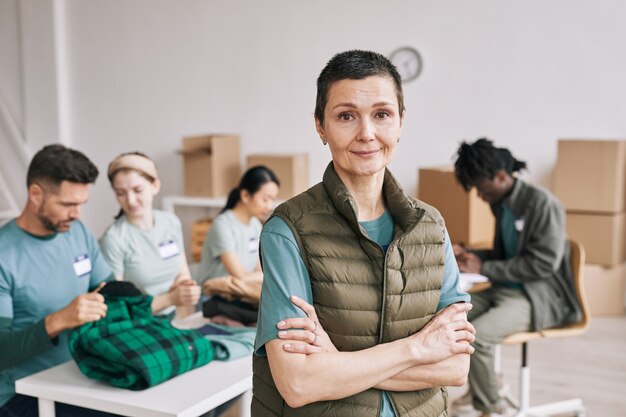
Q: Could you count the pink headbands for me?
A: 1